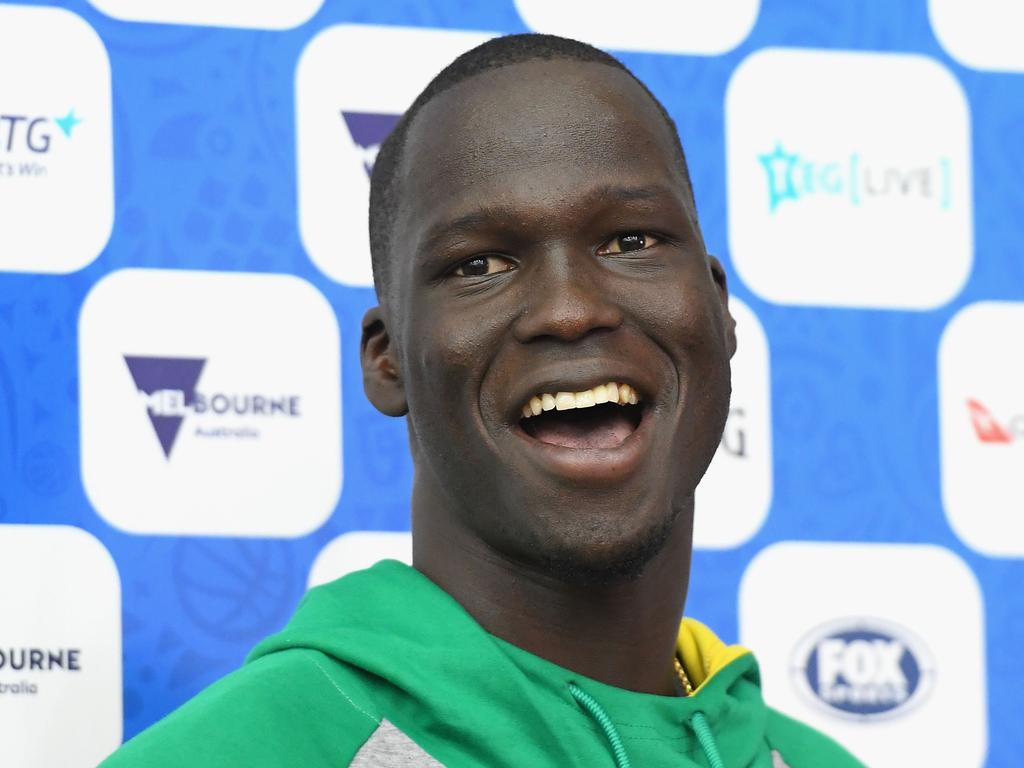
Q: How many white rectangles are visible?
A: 12